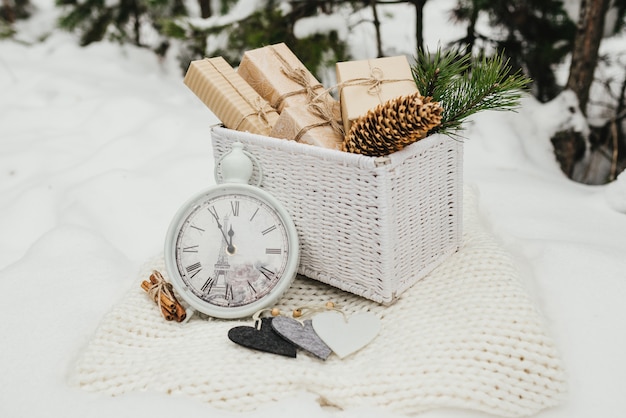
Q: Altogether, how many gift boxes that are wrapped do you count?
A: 4